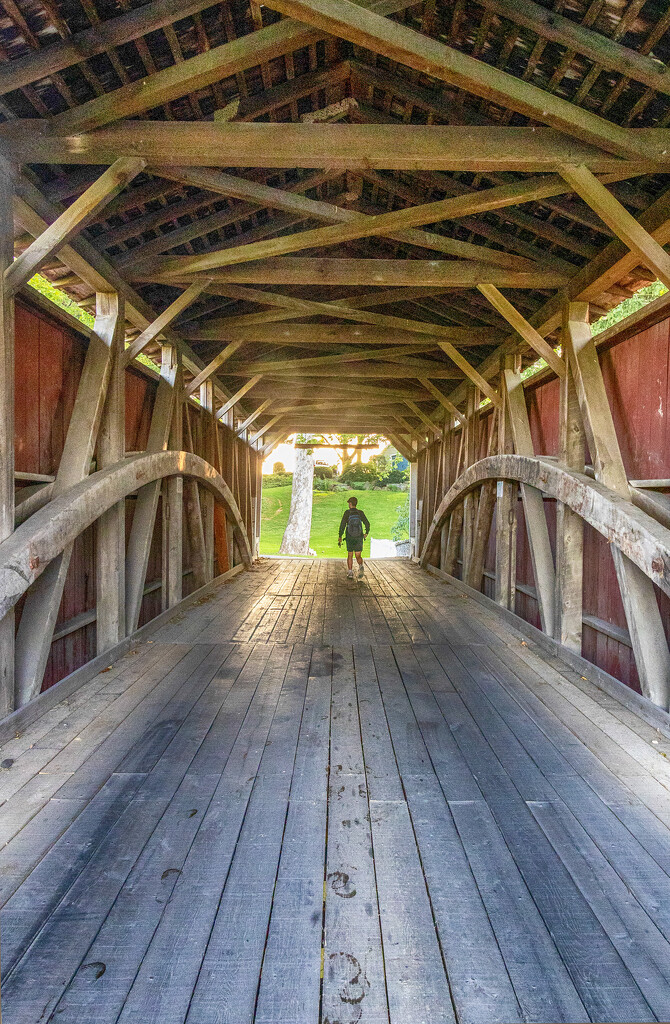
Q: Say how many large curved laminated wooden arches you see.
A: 2